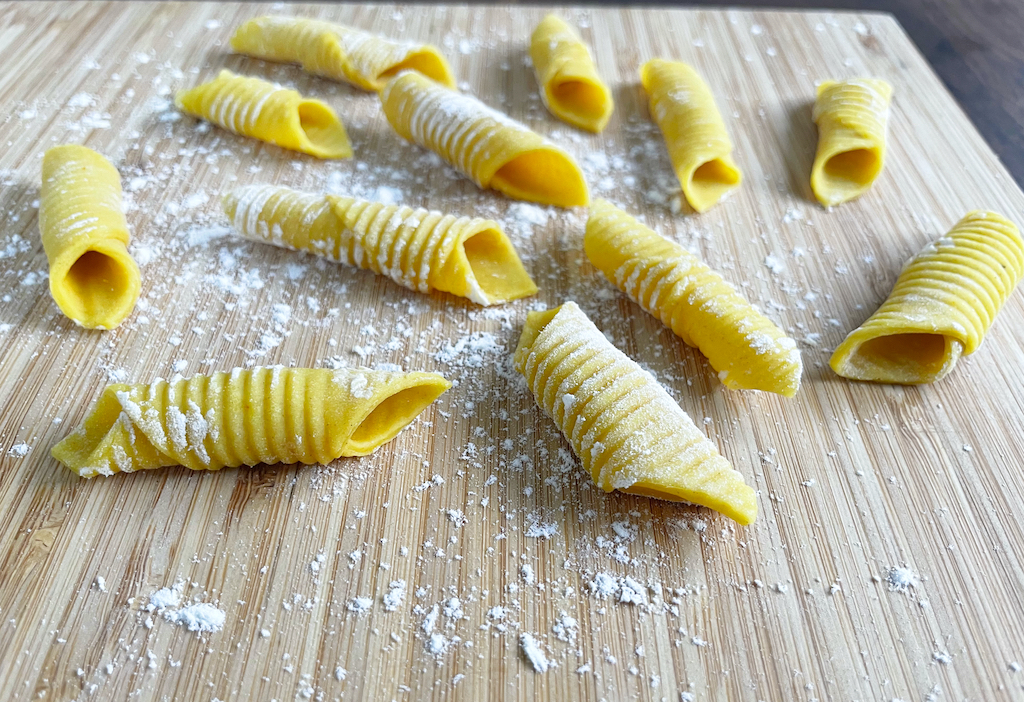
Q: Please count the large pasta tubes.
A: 12